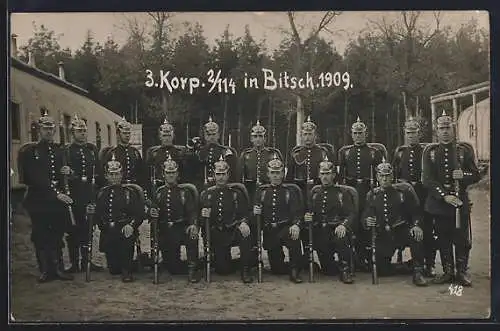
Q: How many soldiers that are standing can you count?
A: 10